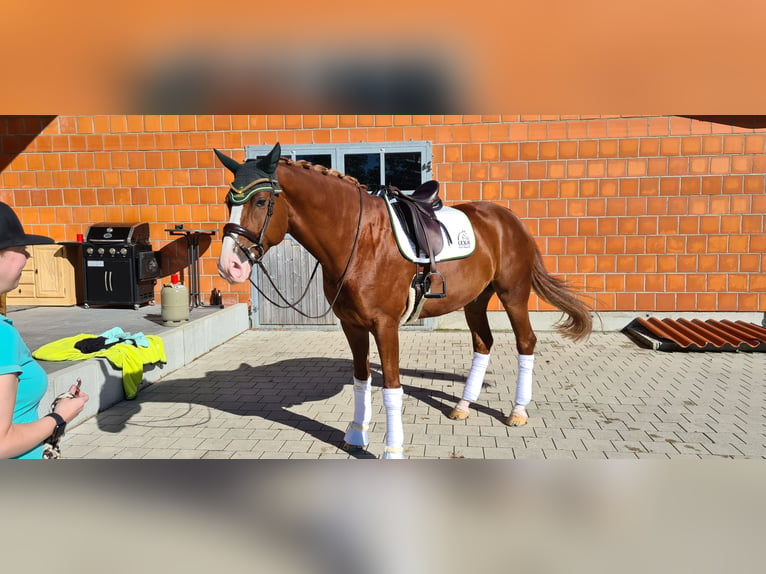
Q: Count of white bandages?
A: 4